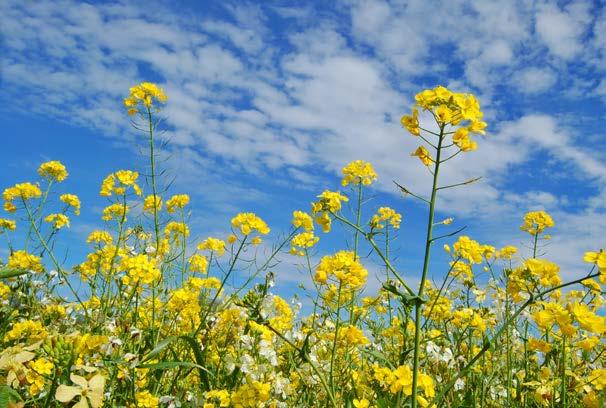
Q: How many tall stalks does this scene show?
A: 2